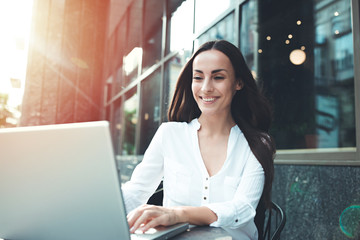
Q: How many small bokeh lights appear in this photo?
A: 8